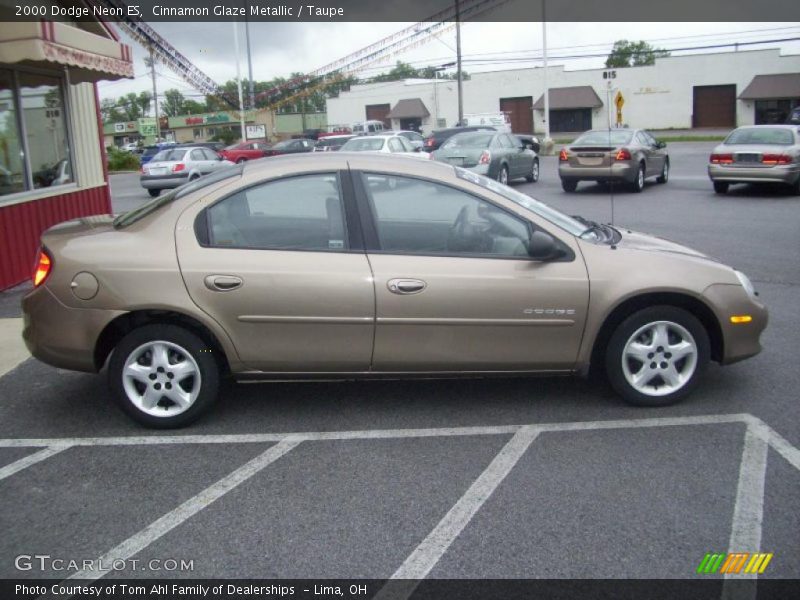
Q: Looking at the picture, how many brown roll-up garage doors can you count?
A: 3